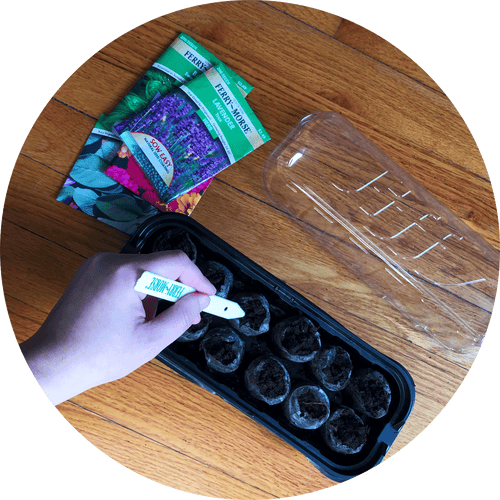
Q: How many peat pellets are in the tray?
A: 11